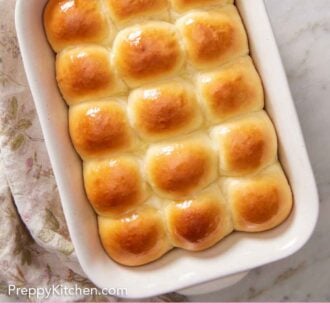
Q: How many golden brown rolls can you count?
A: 15